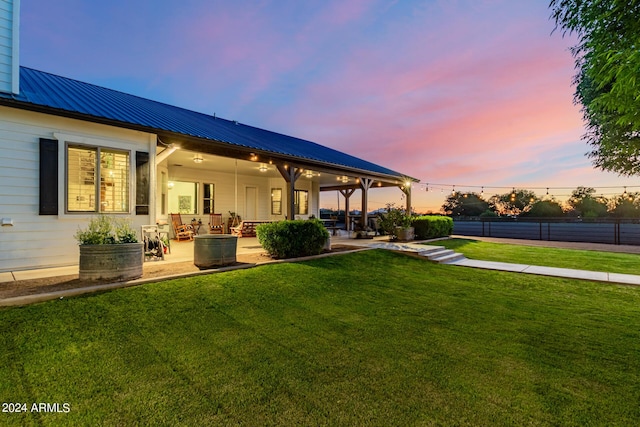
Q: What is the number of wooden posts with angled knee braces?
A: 4